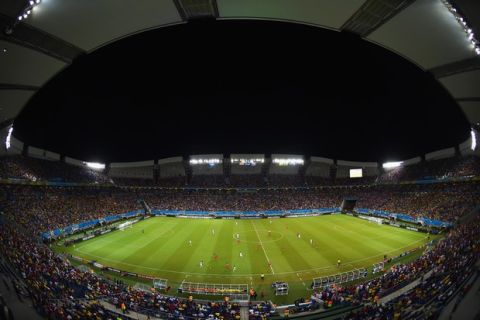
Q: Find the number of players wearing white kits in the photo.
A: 10